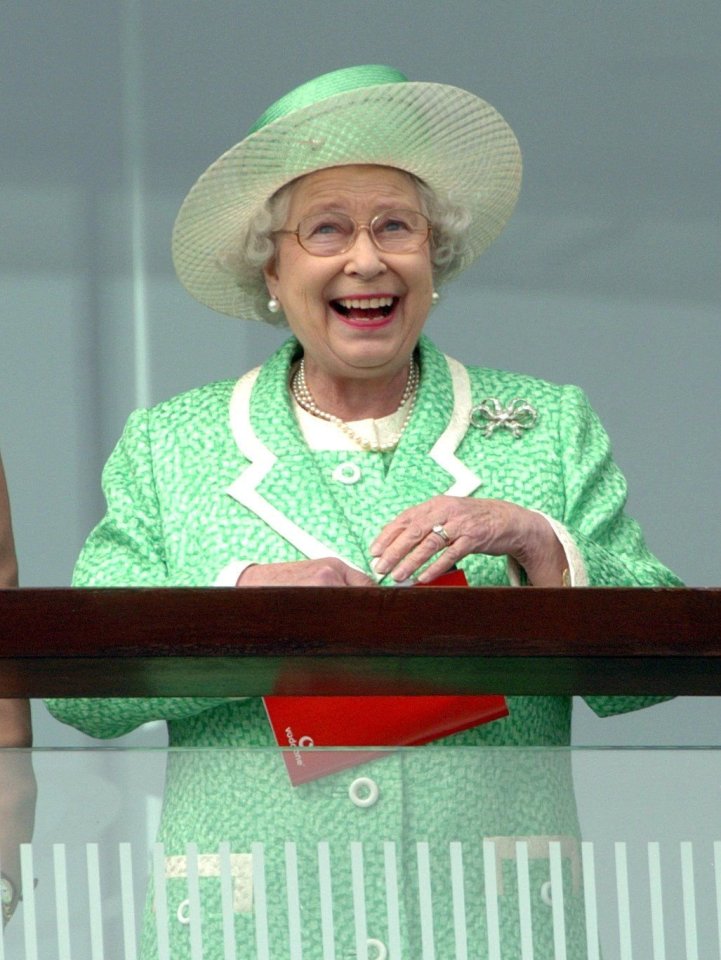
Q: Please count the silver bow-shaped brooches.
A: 1